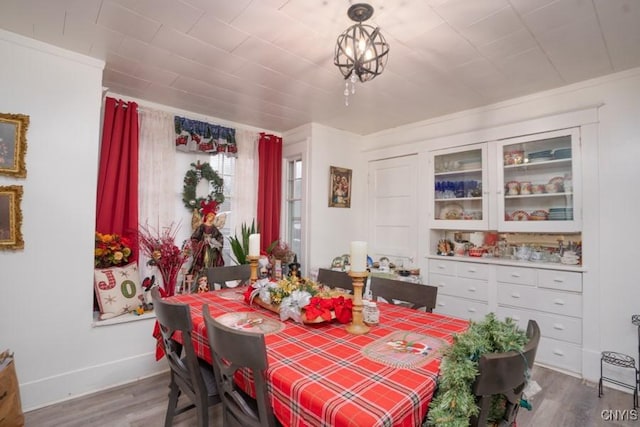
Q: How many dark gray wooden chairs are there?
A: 6